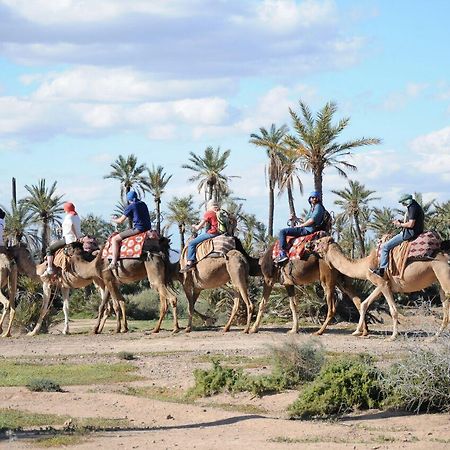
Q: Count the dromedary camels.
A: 6